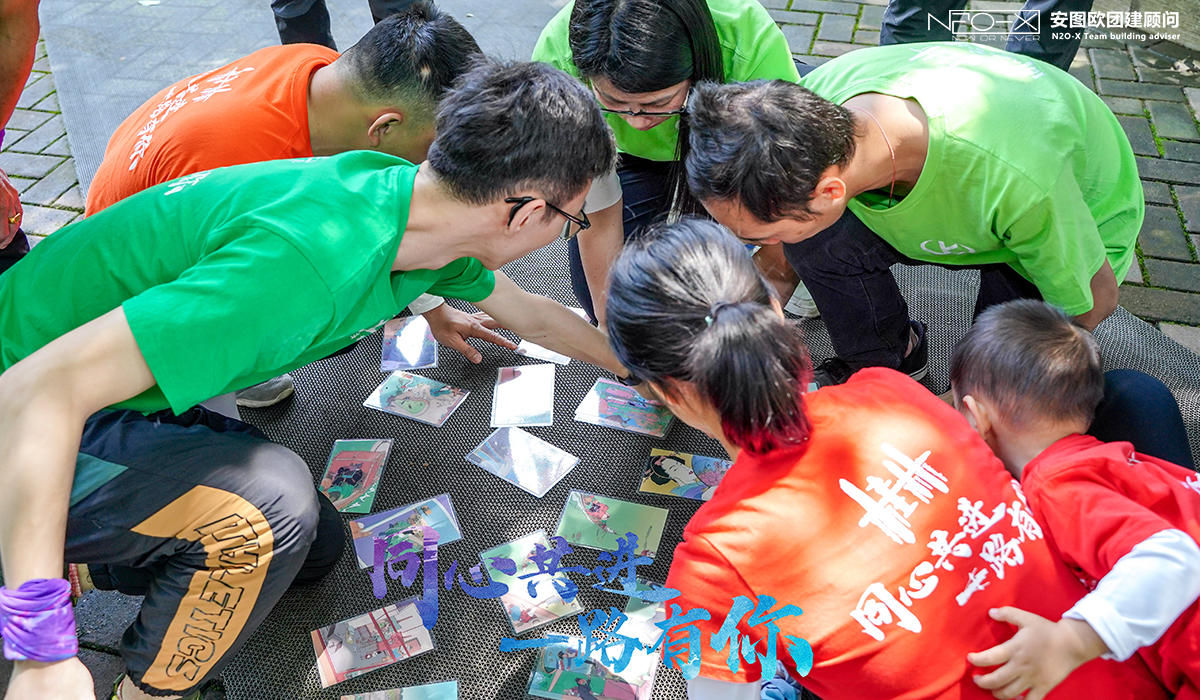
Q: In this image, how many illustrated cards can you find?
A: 15